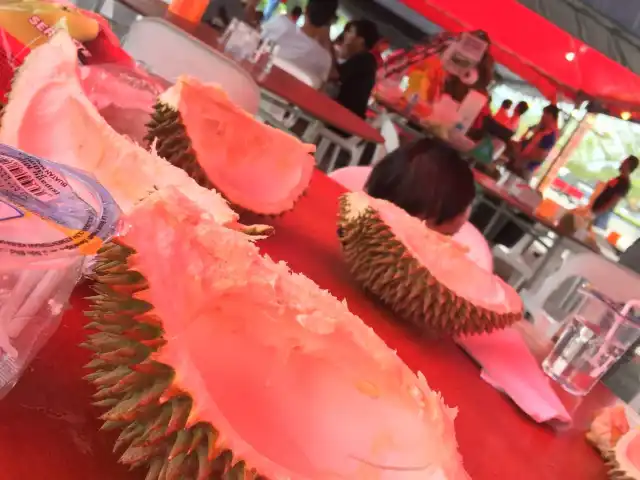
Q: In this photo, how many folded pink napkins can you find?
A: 1